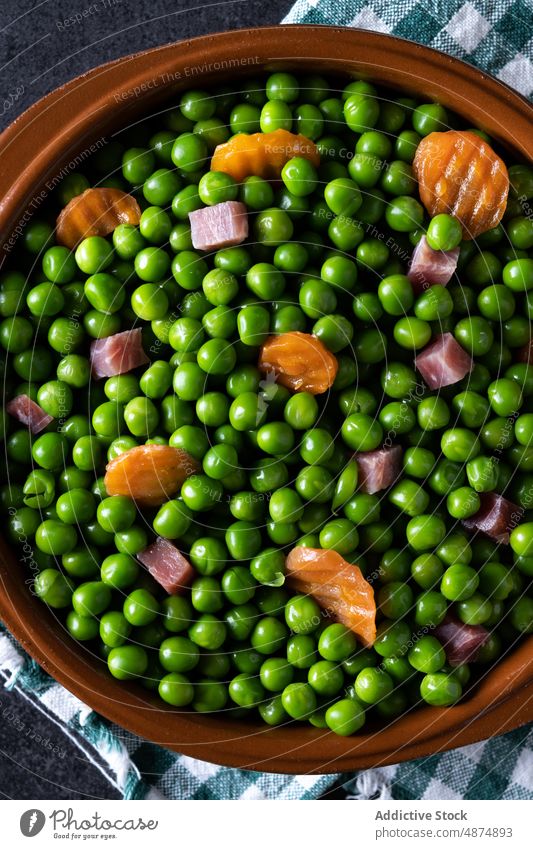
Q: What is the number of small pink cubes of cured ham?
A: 9